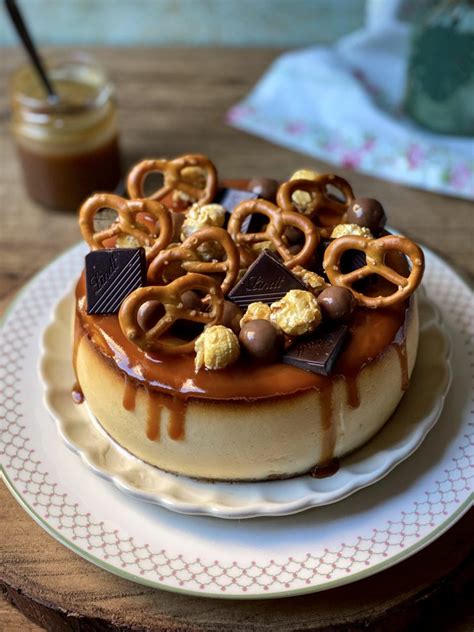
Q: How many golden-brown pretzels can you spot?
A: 7